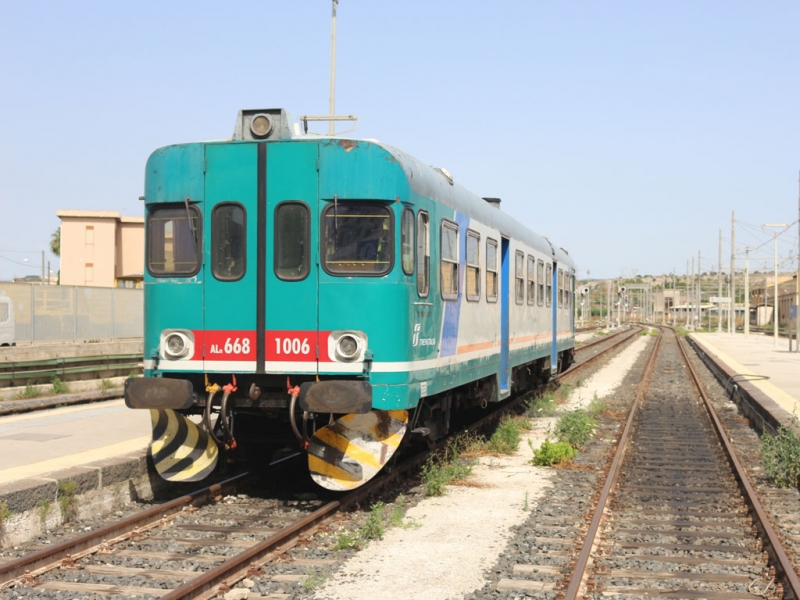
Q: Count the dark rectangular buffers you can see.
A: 2